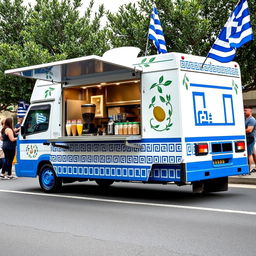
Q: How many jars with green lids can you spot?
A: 5